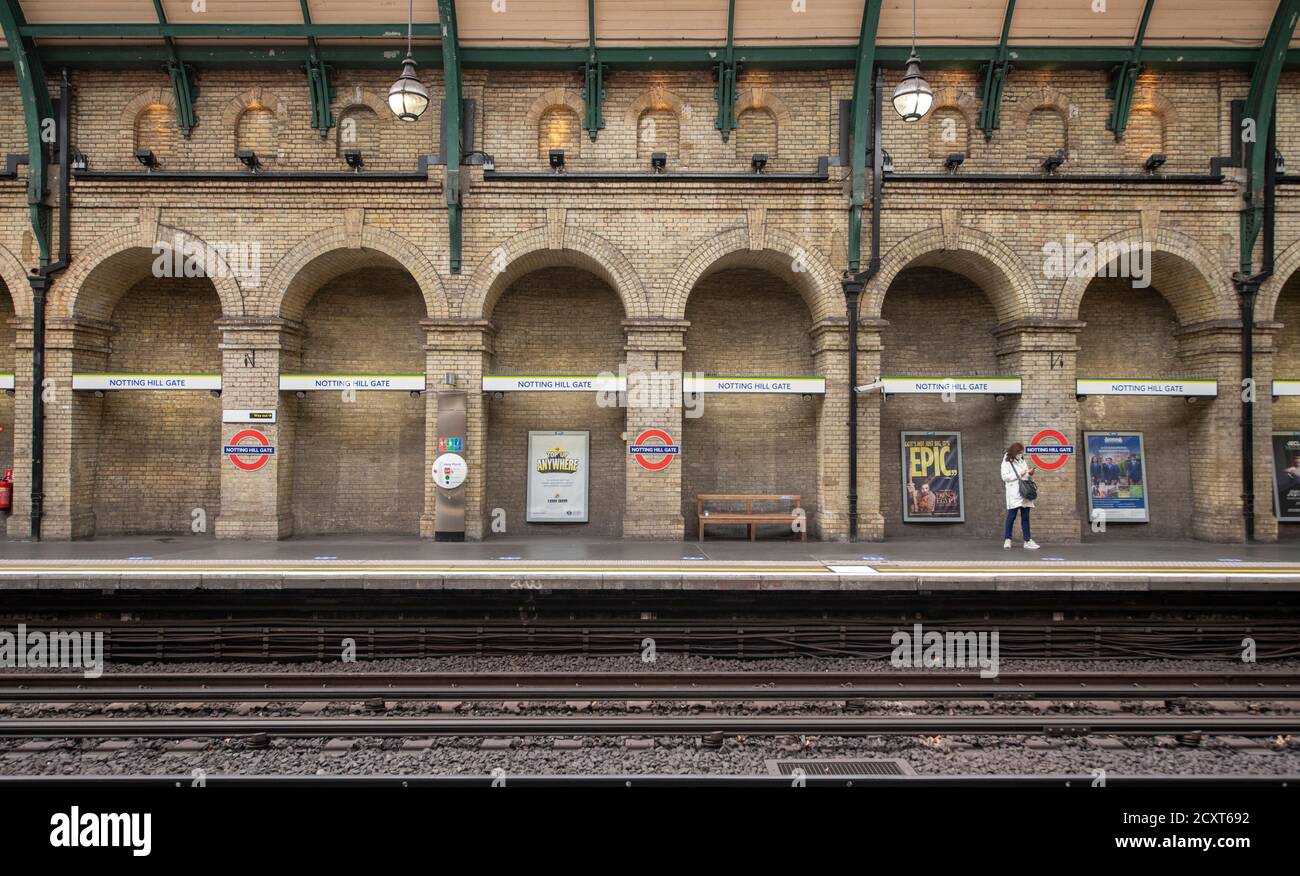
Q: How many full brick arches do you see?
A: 6